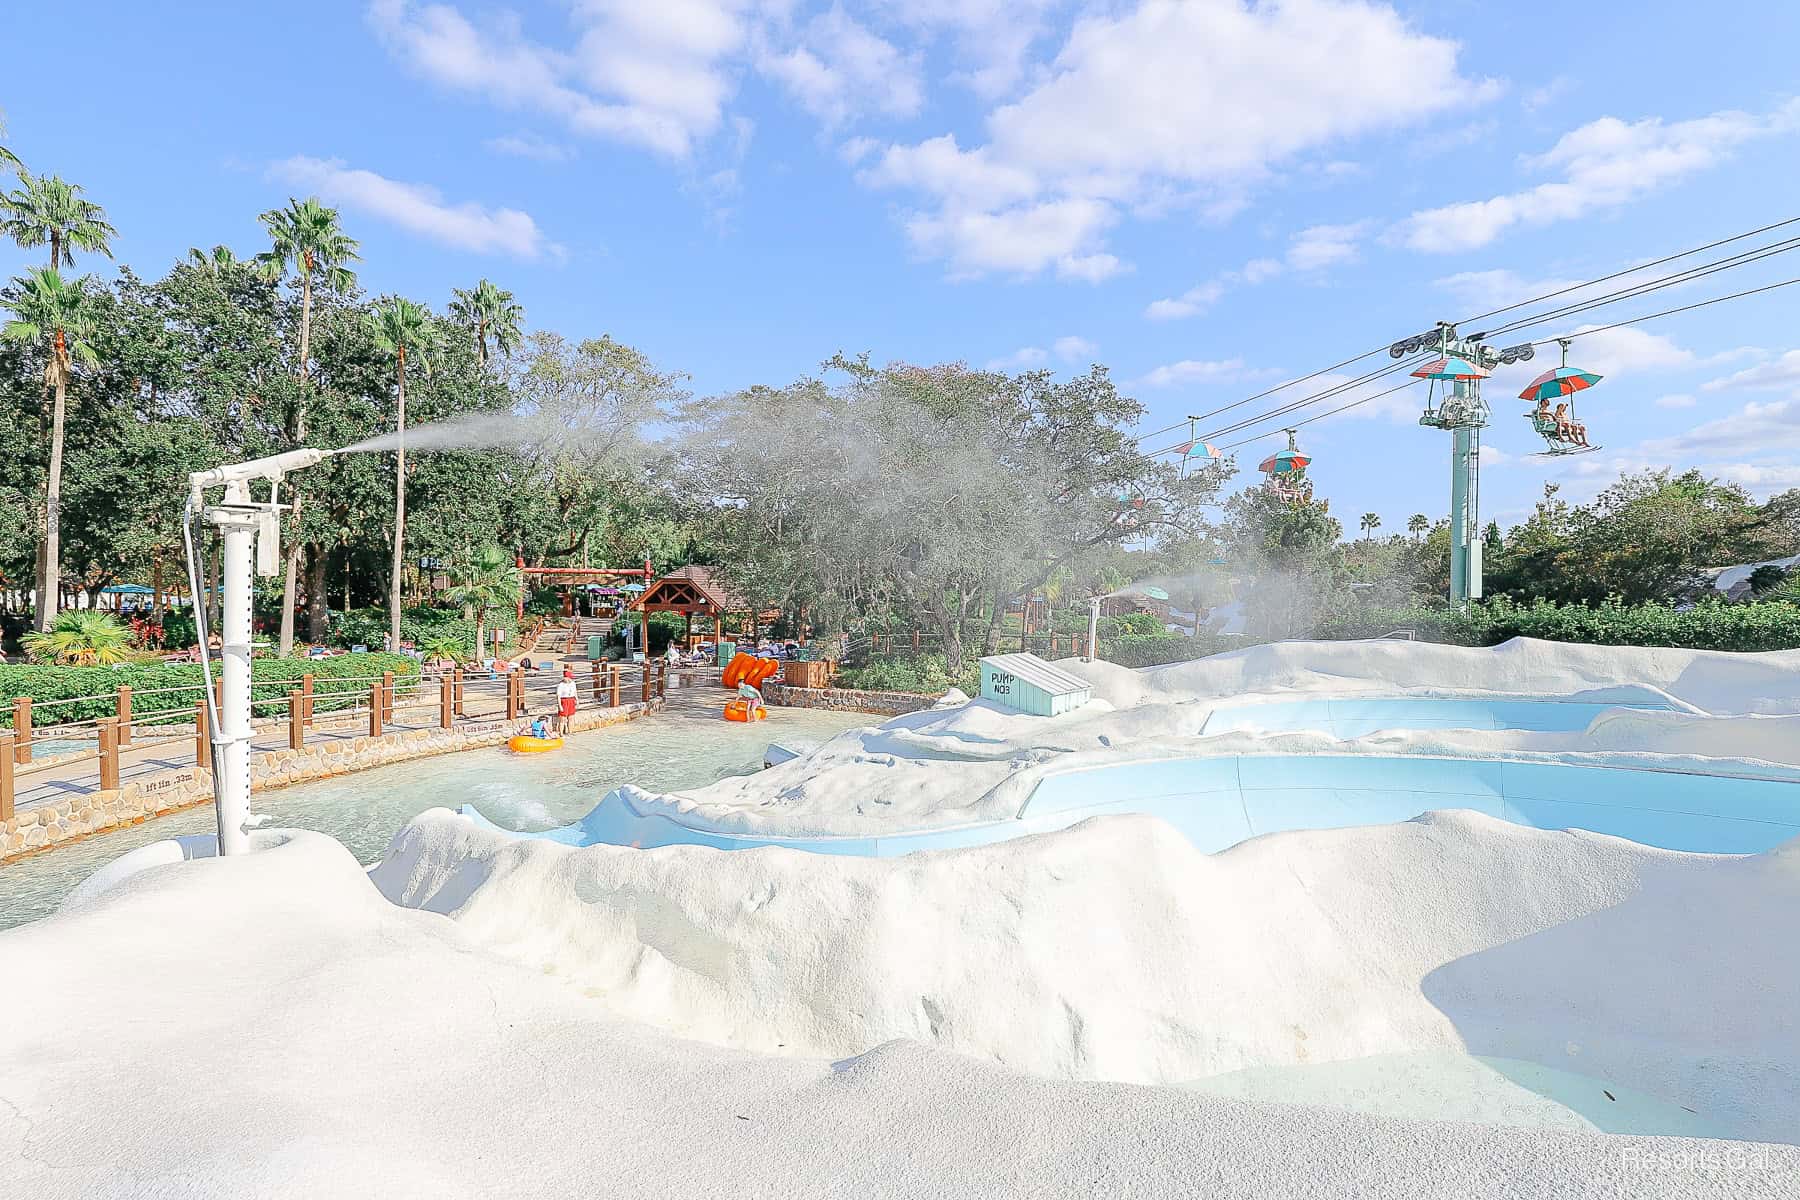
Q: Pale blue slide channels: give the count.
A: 2